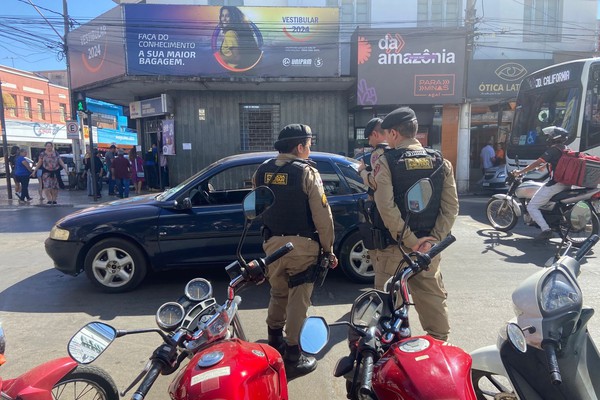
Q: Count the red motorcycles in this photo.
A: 3